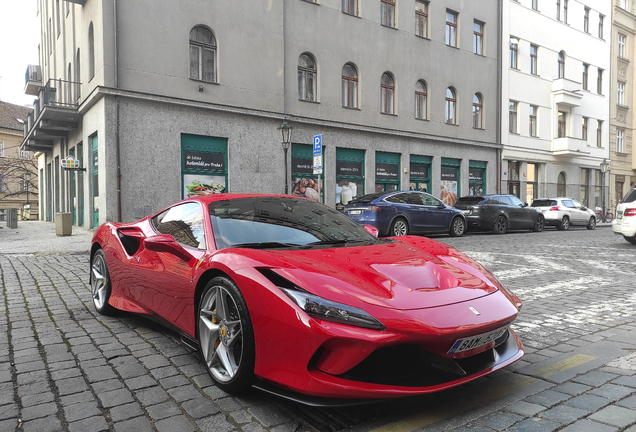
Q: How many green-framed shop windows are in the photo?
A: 7